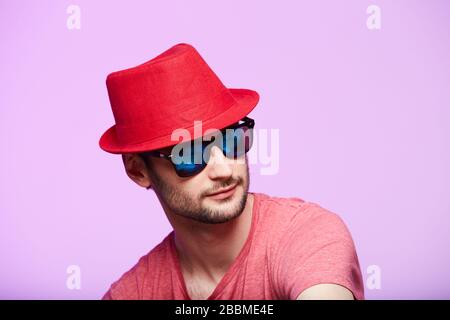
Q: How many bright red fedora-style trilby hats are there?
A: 1